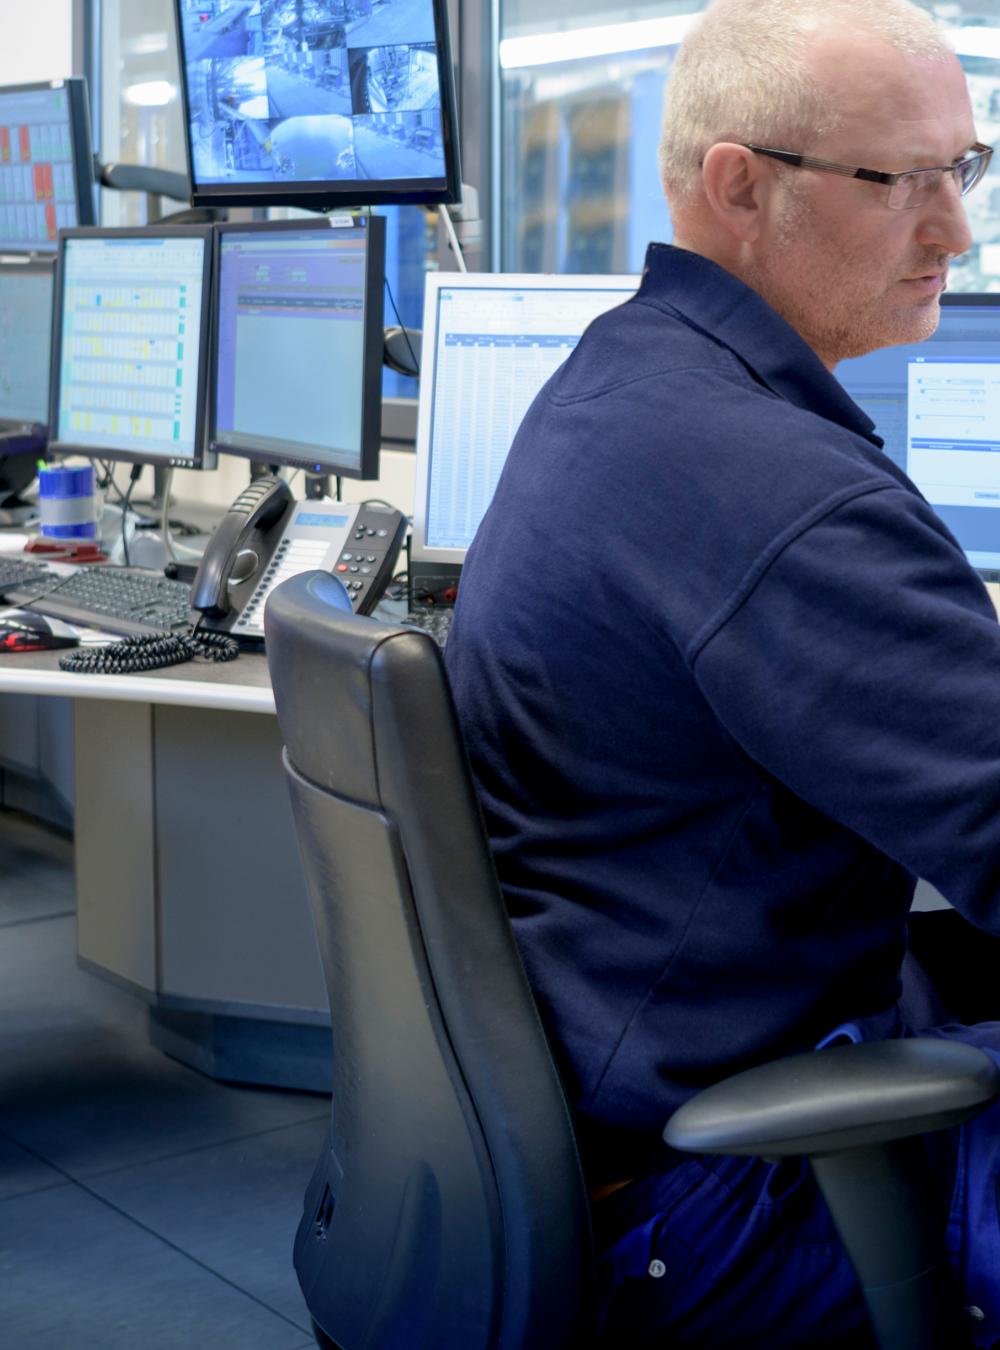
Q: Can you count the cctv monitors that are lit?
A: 1